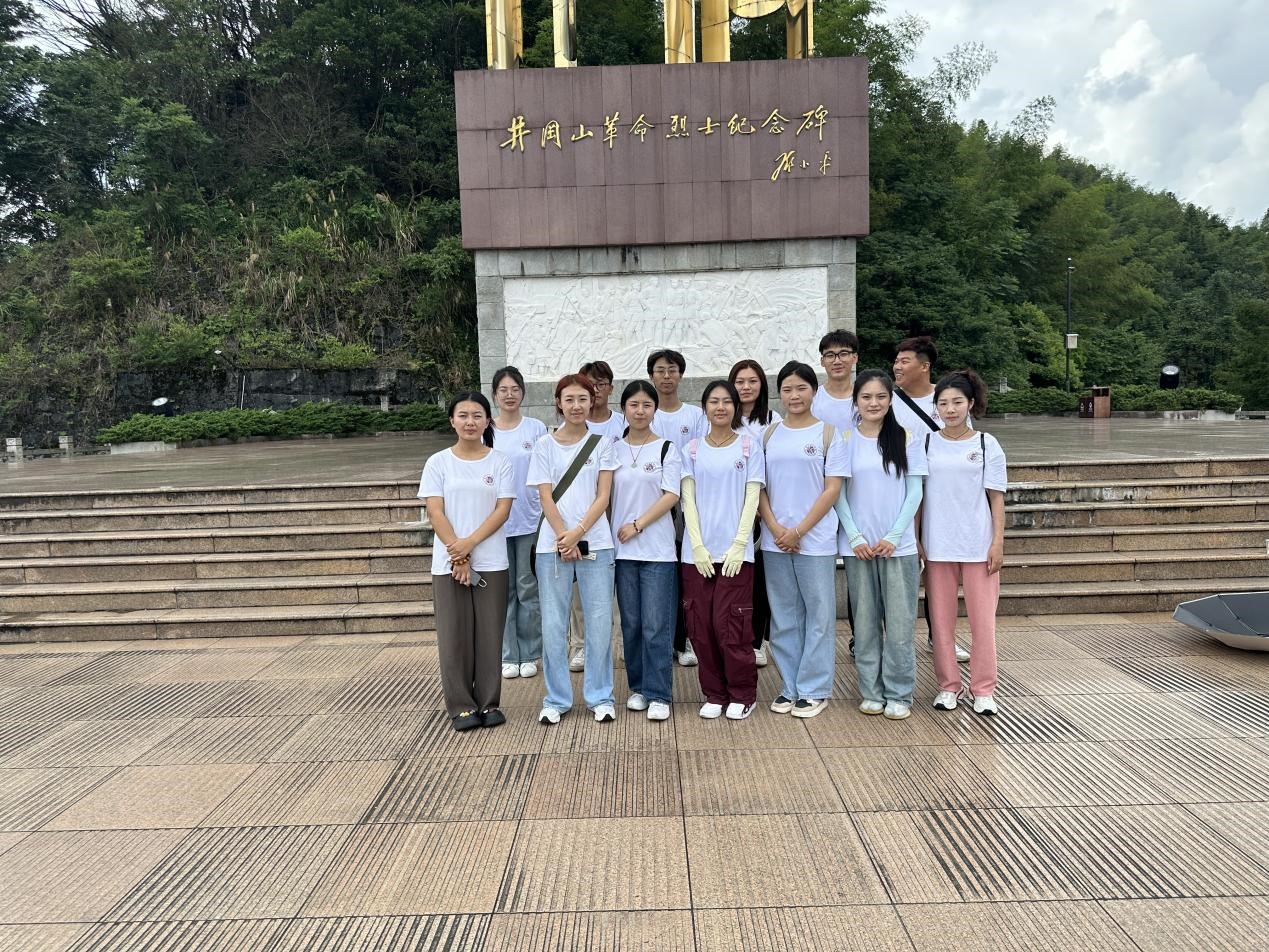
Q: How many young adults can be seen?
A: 13